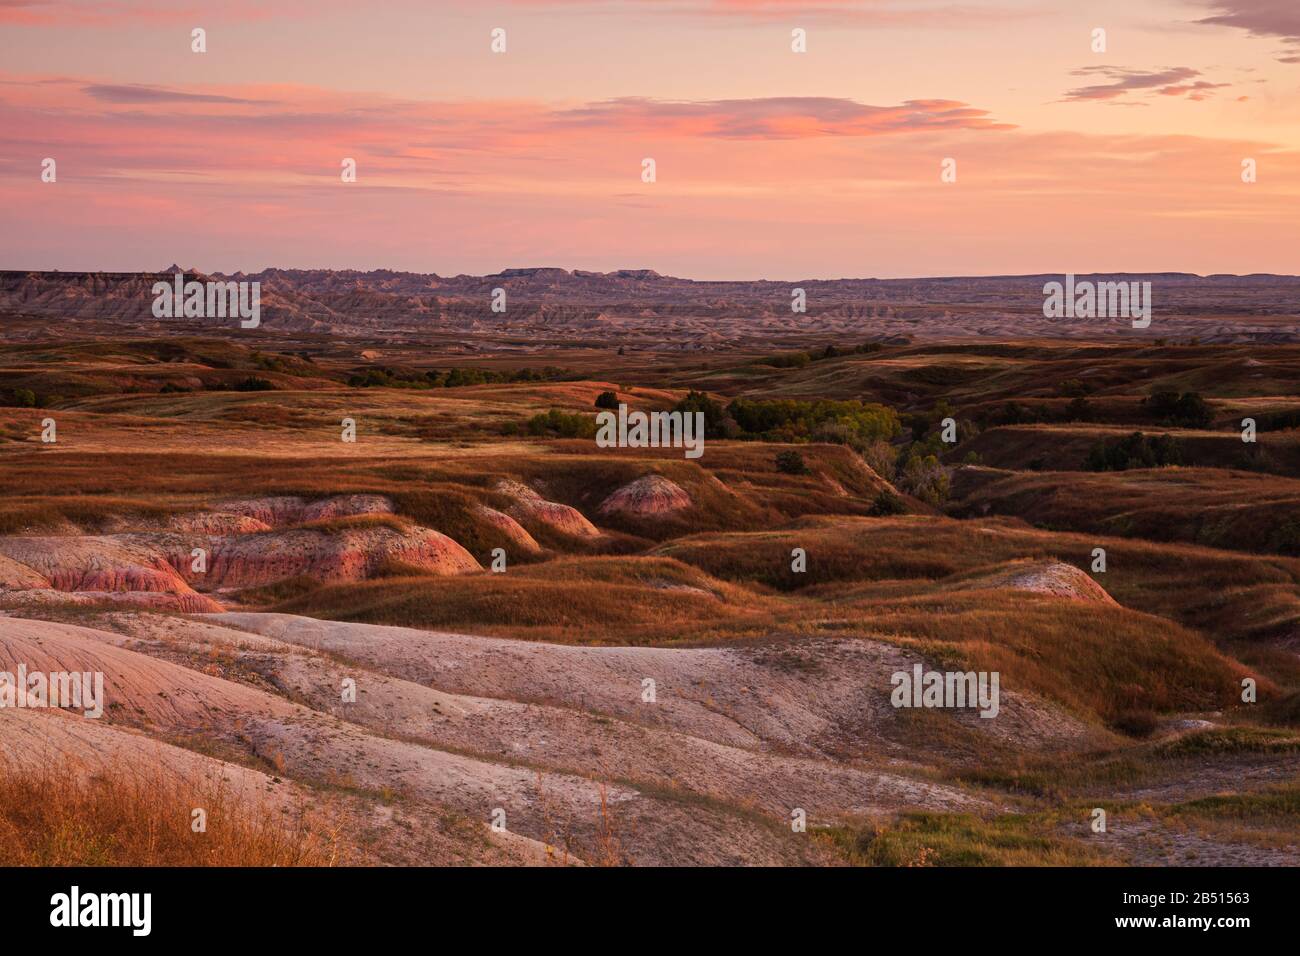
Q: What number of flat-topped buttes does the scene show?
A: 2